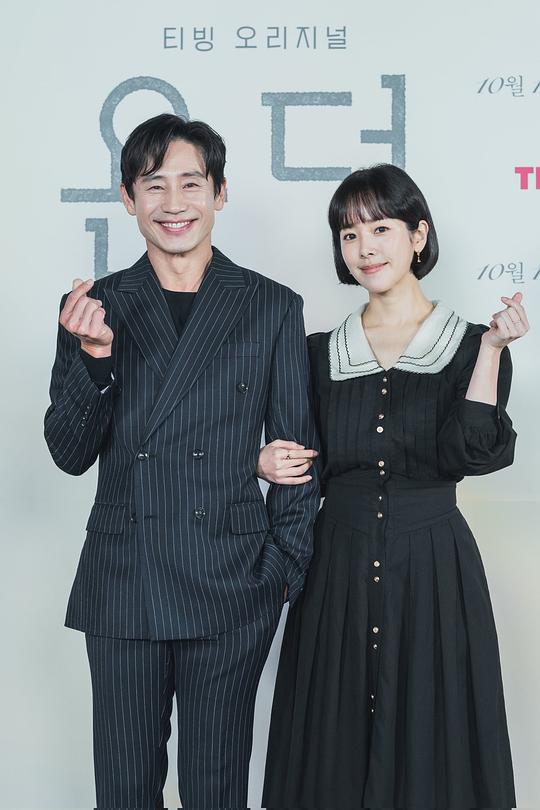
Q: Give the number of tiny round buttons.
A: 14